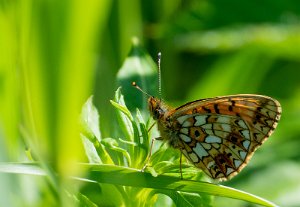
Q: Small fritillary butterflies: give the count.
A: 1